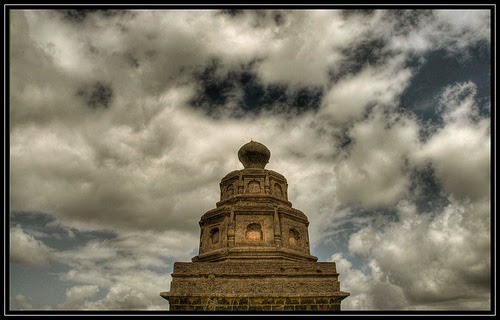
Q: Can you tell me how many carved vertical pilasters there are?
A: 4